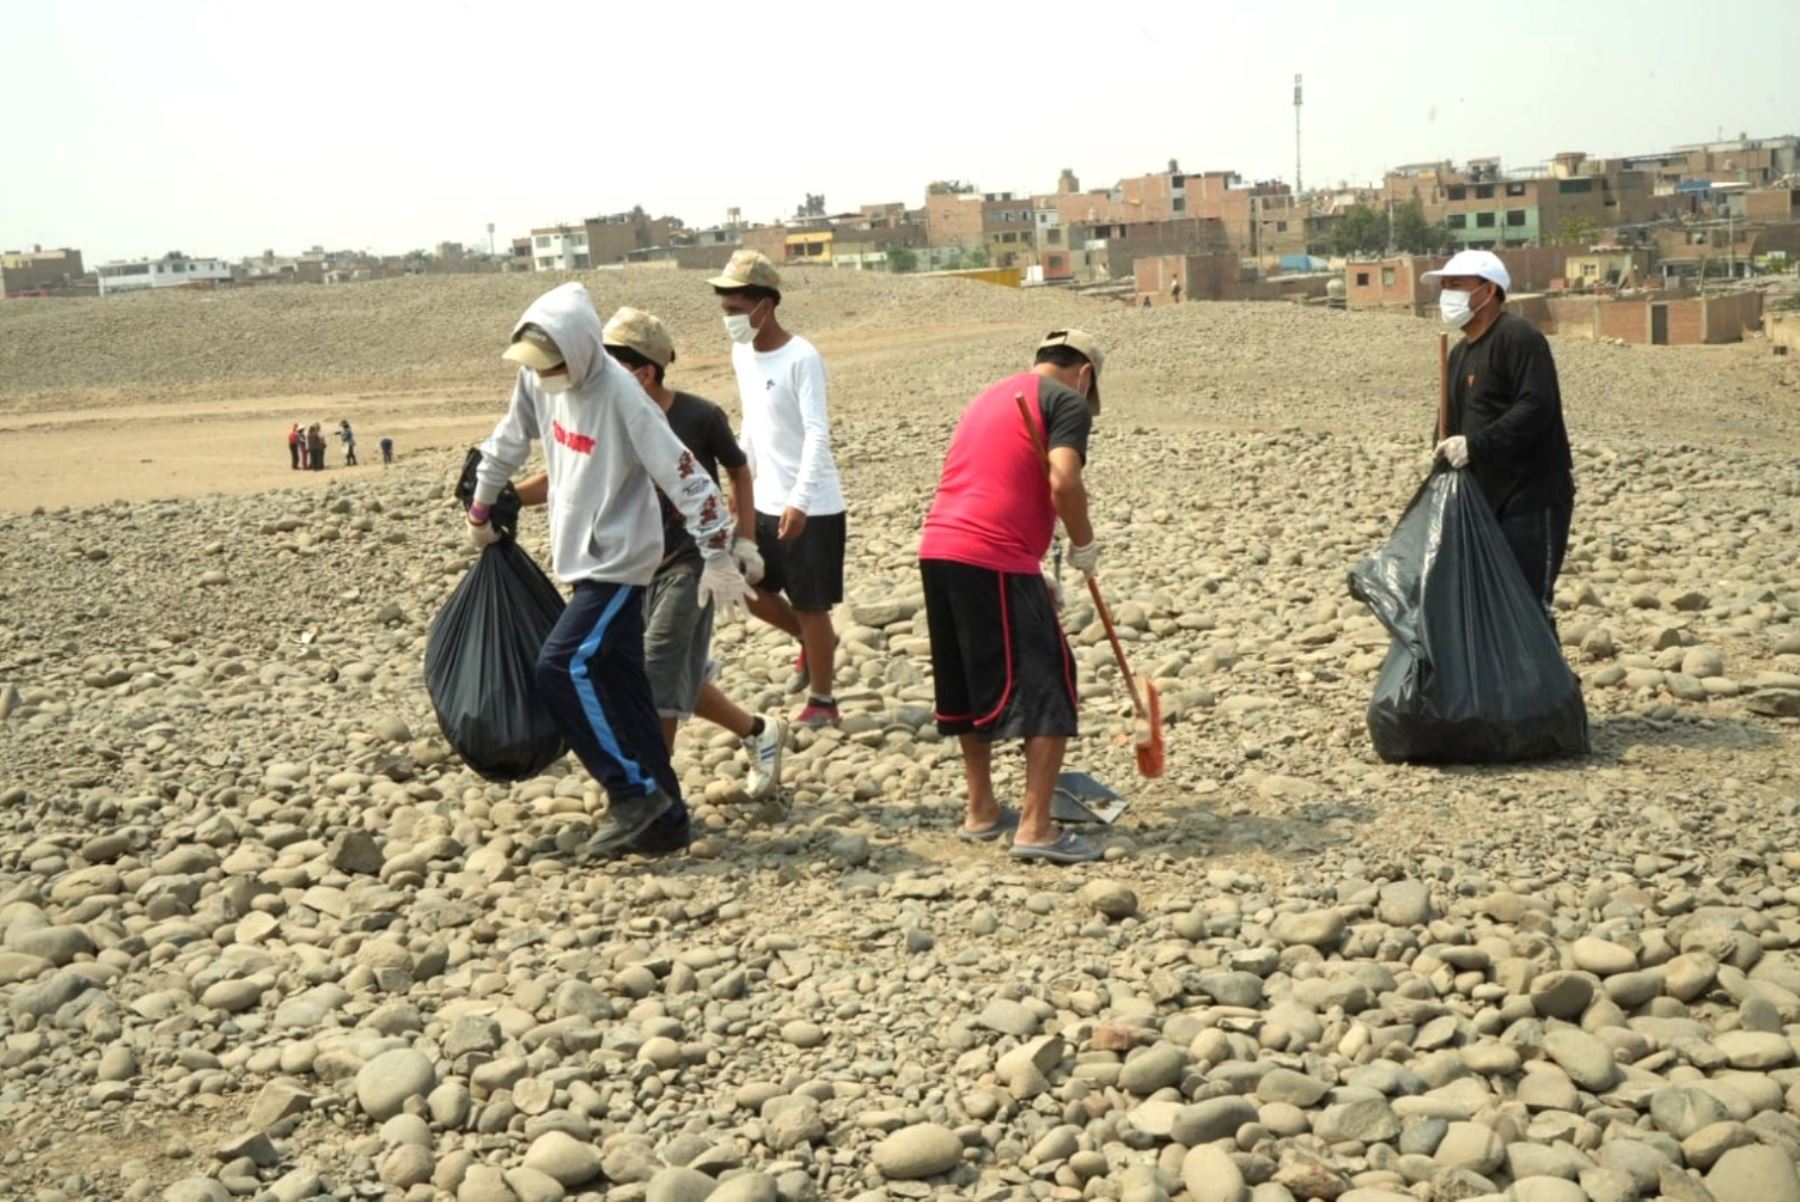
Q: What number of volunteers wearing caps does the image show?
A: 5